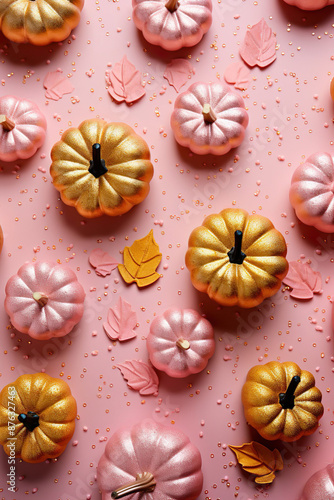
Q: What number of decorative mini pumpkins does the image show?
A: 14